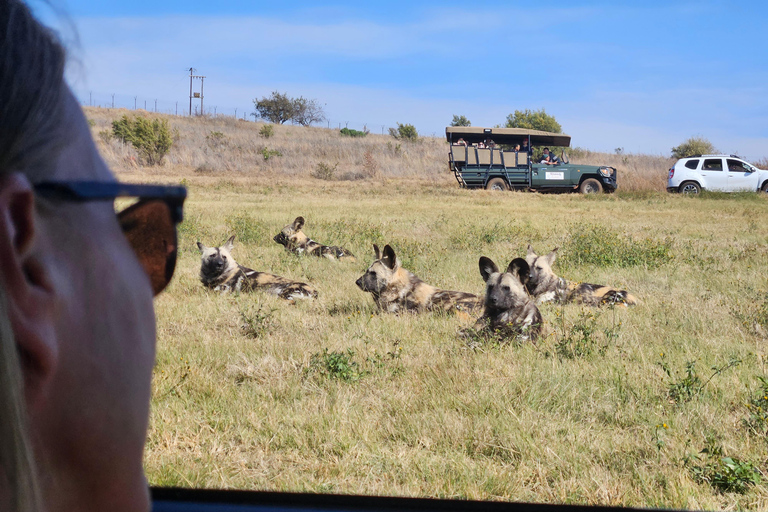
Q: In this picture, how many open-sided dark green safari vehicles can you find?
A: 1